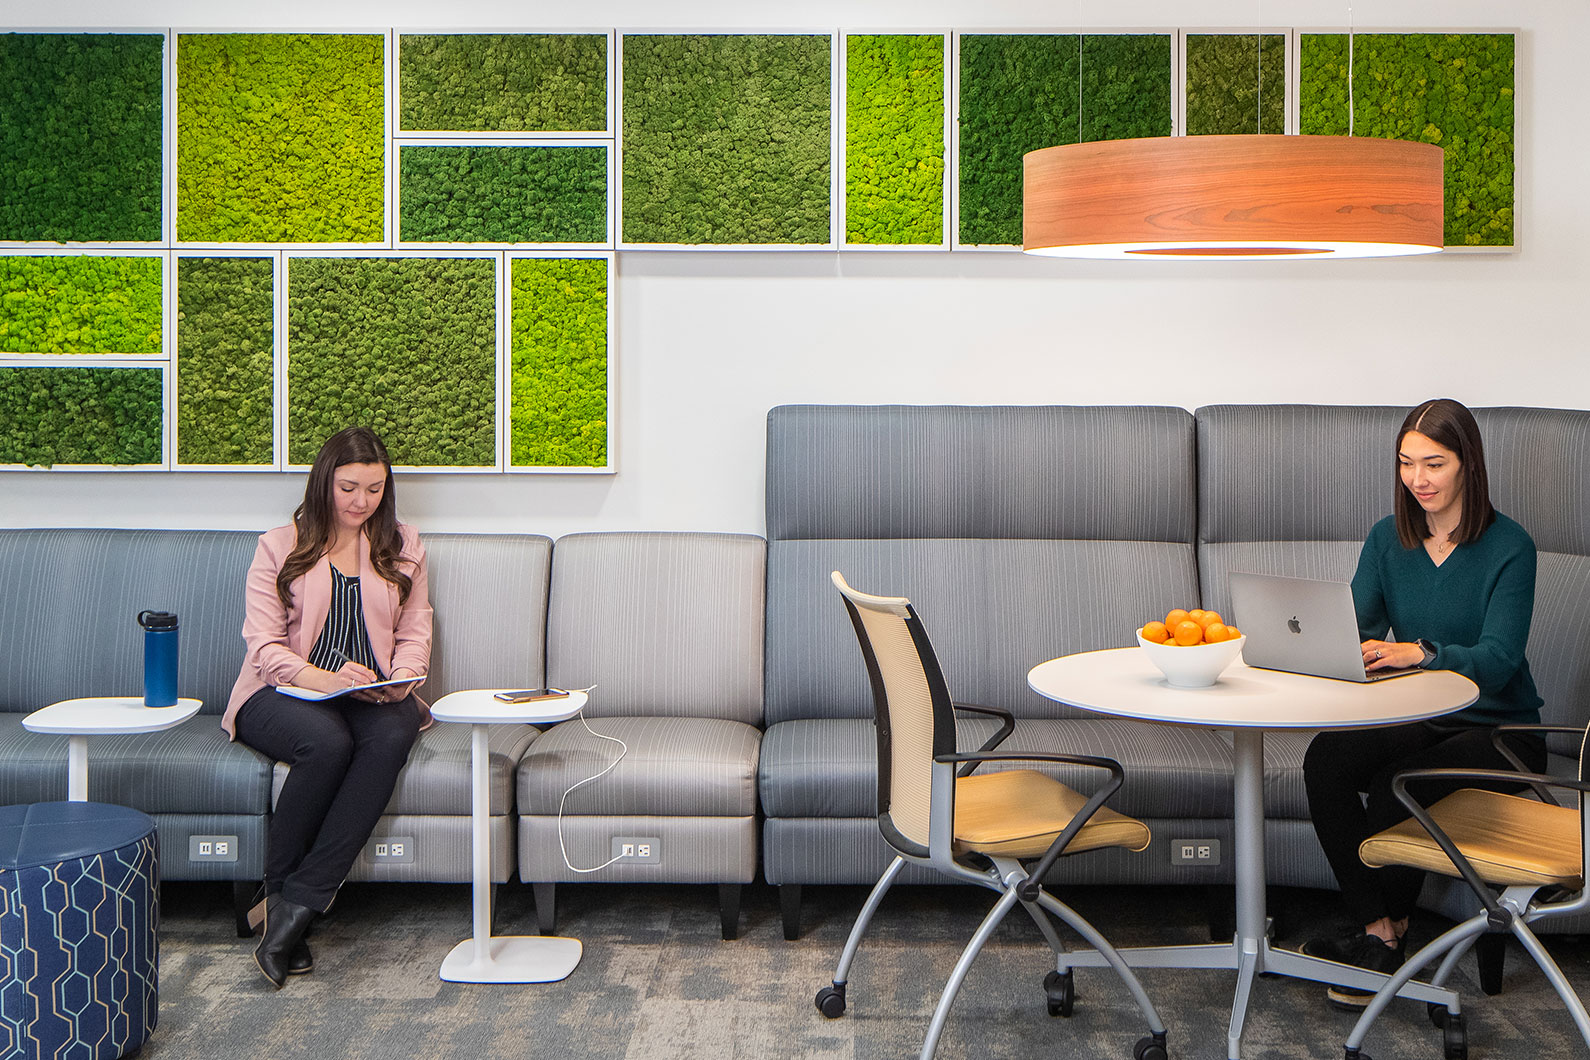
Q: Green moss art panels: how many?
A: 14